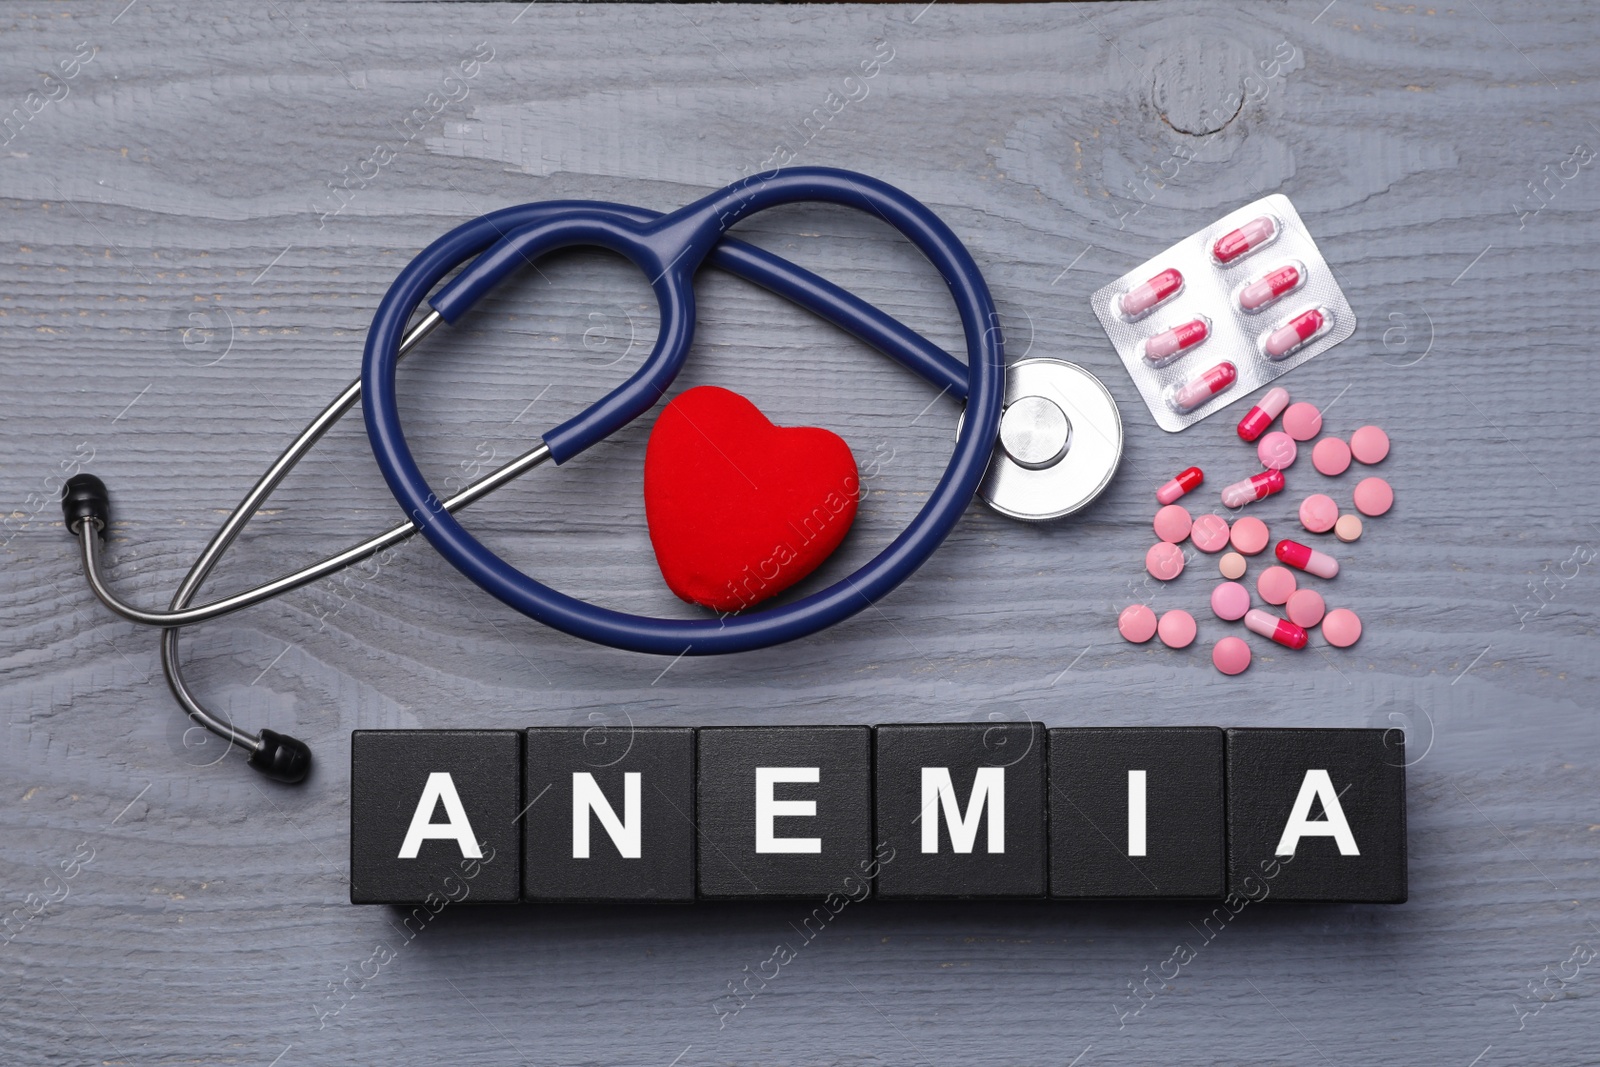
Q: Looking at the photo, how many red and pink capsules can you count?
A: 11